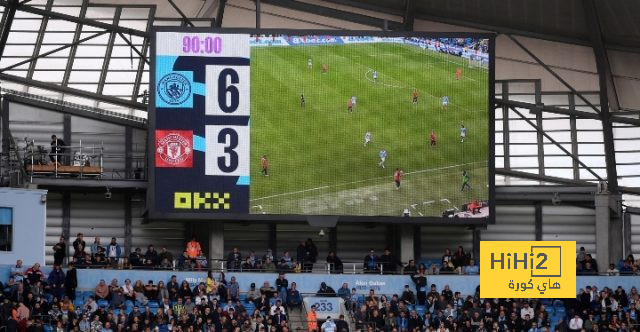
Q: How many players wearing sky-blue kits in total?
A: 7